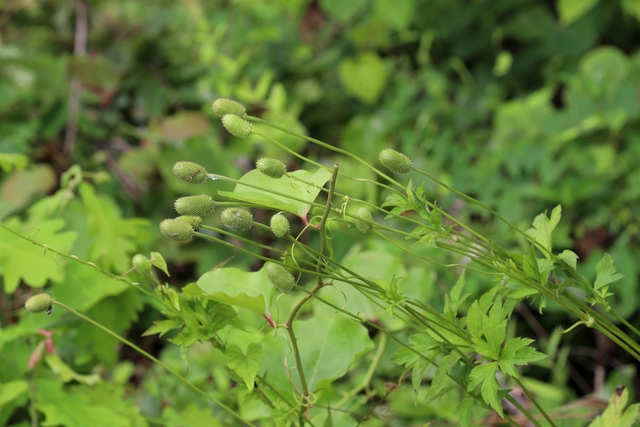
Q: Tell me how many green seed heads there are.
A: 14